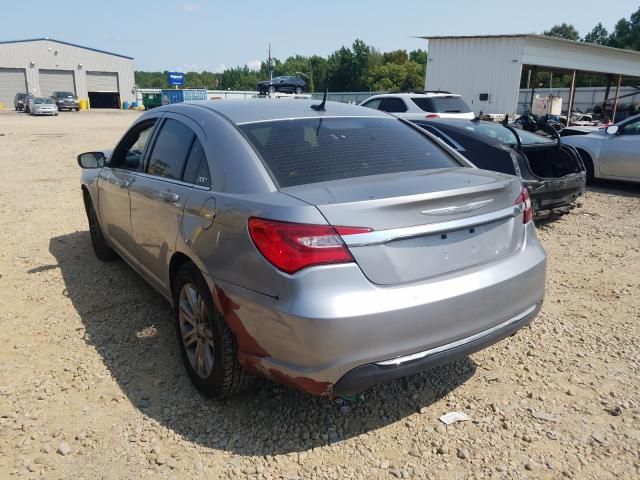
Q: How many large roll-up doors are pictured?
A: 3